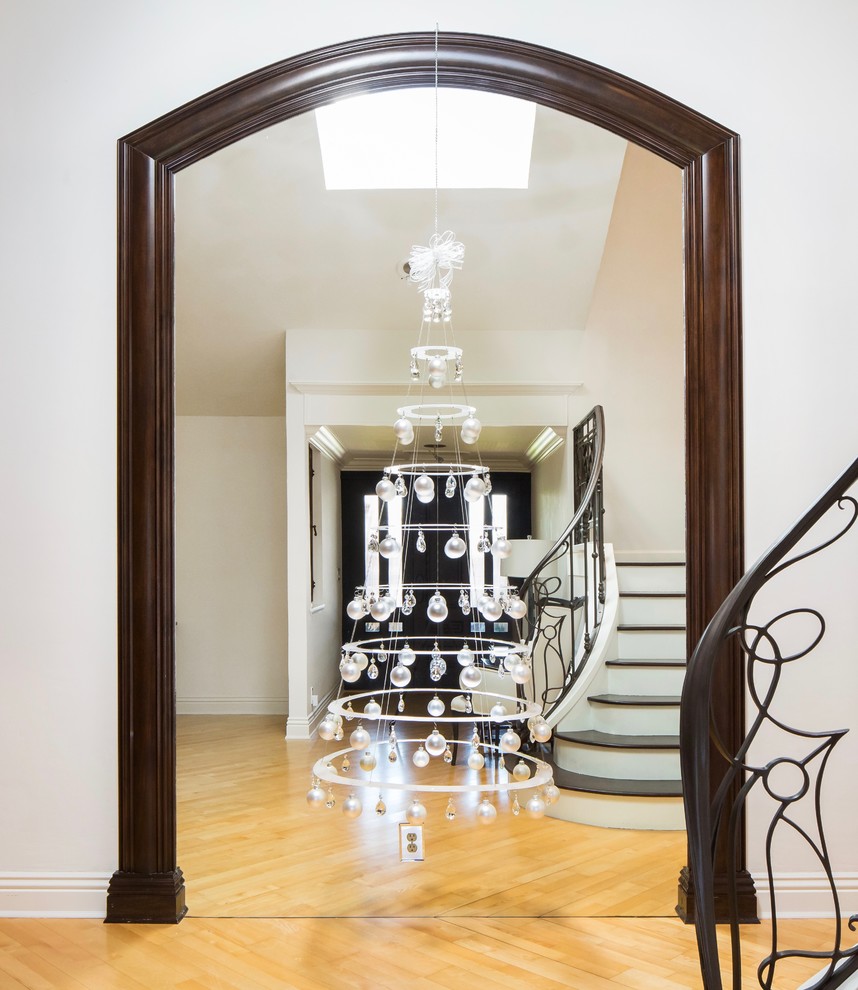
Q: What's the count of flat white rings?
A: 9